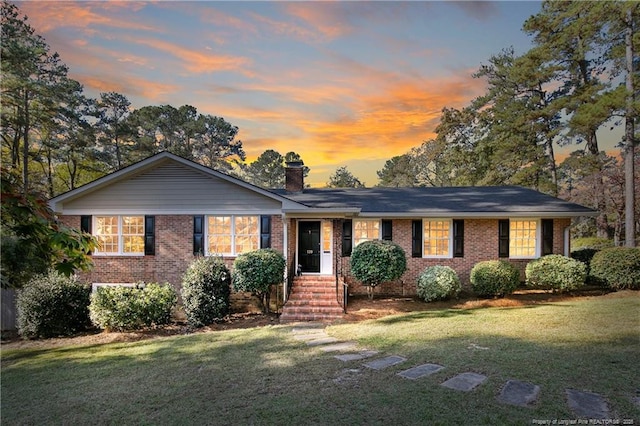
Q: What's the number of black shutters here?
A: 10